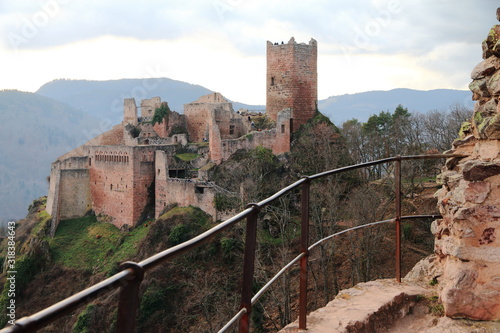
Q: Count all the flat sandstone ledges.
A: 1